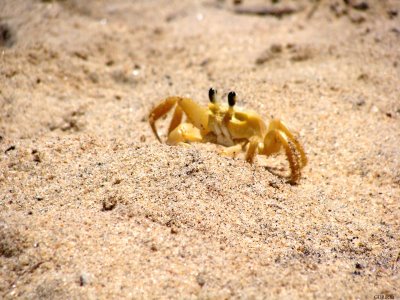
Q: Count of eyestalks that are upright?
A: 2